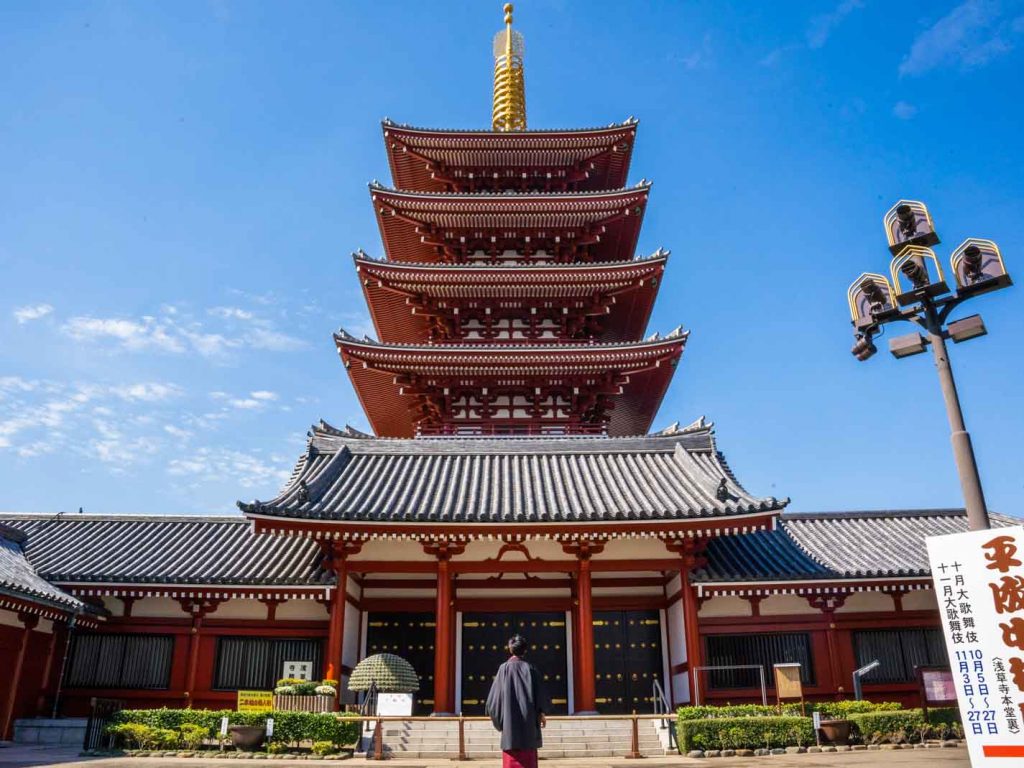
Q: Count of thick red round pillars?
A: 4